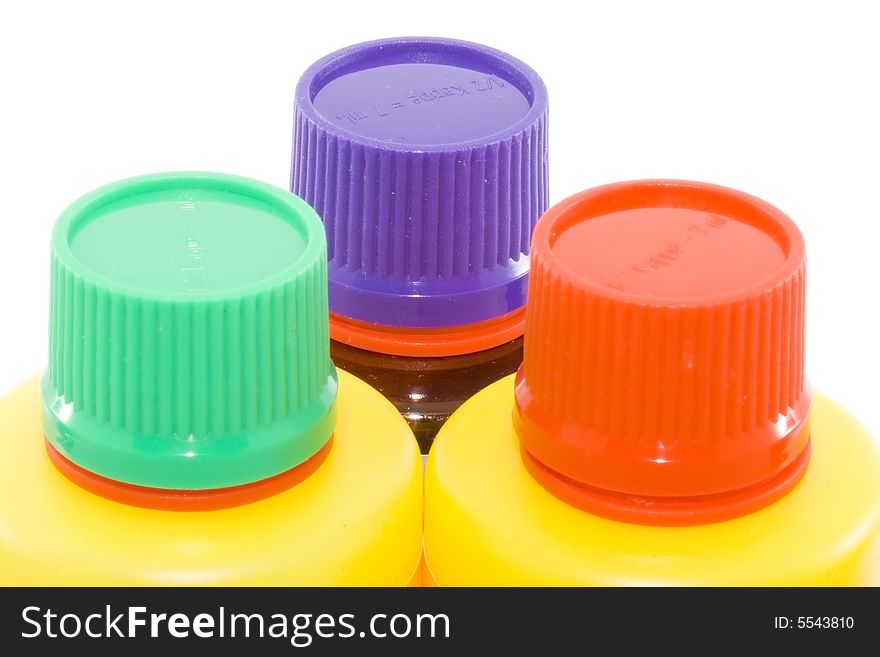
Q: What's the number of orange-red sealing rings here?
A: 3